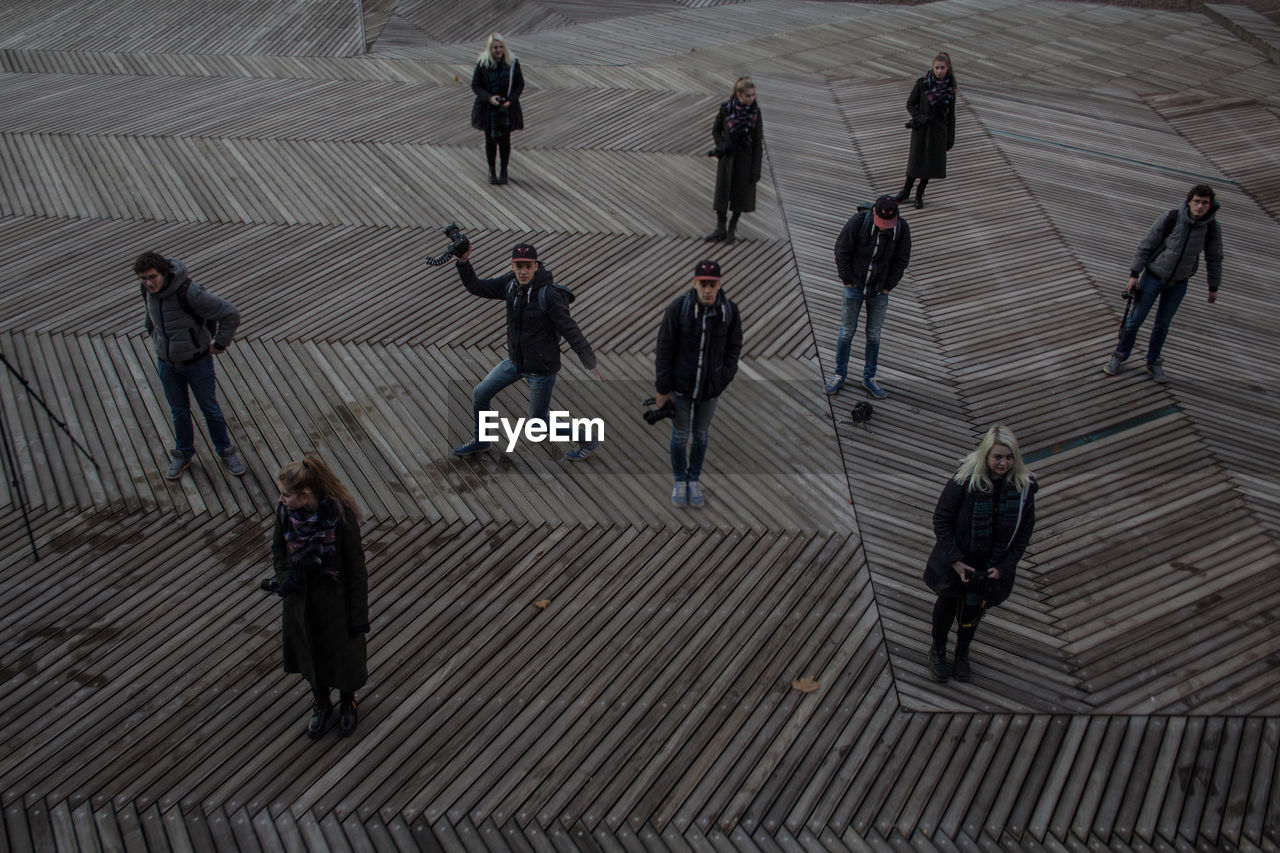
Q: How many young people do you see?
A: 10